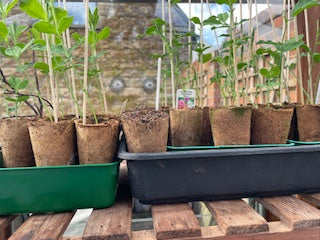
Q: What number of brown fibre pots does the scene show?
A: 8